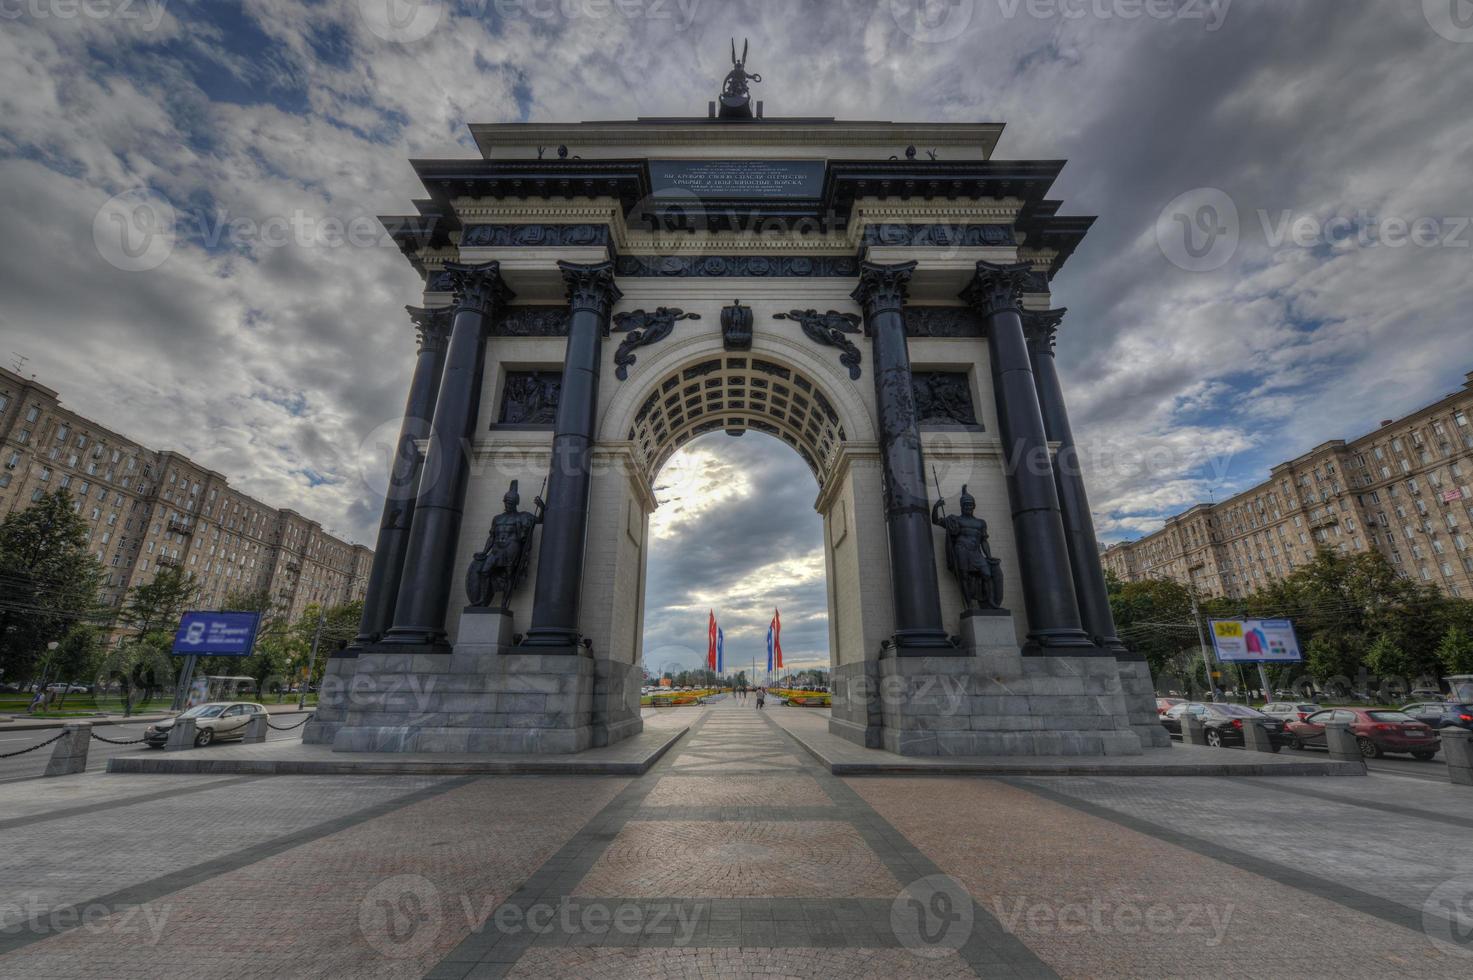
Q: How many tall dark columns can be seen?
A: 6